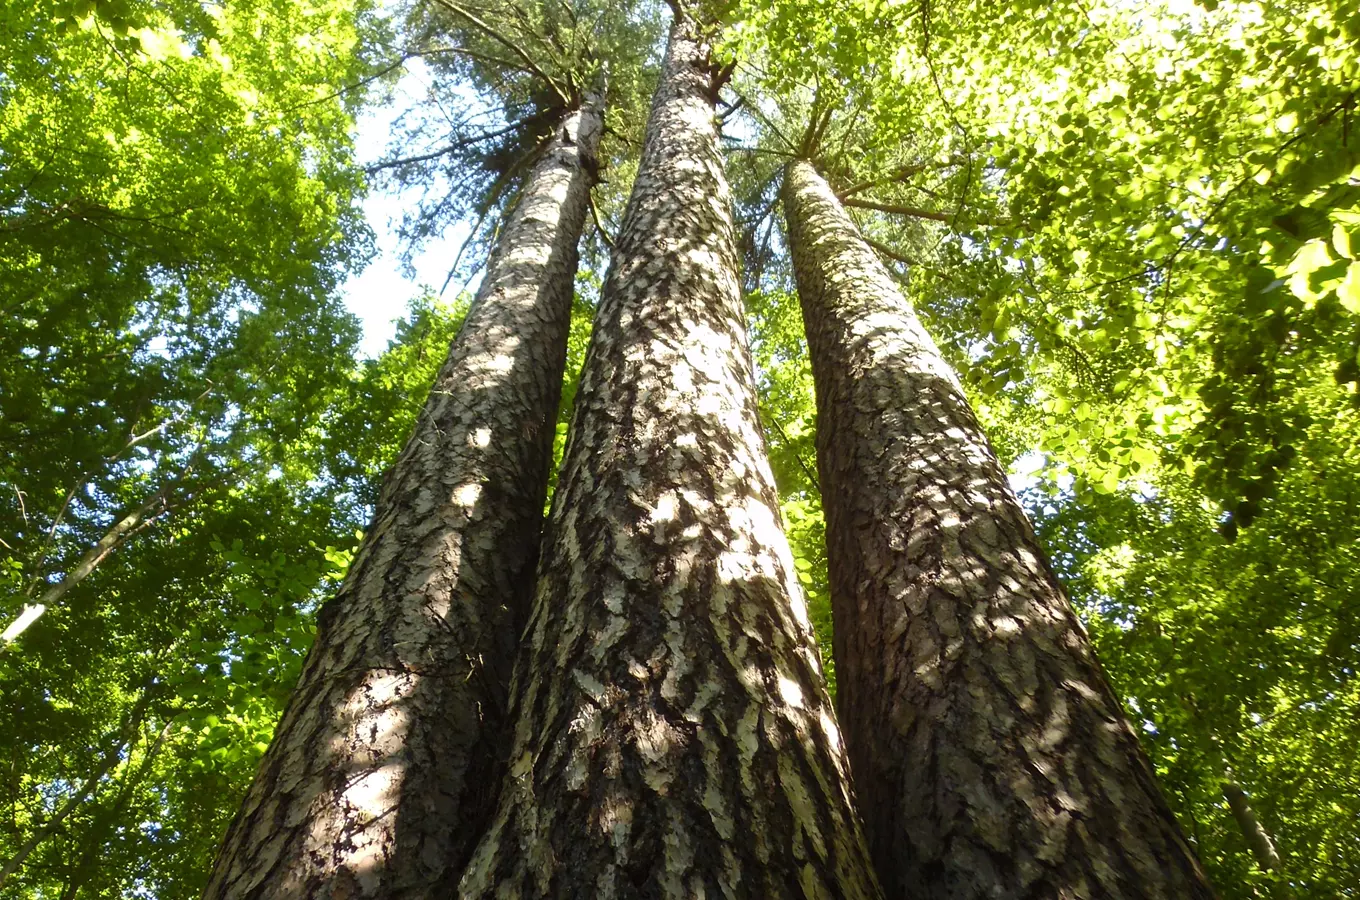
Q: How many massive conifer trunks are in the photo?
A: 3